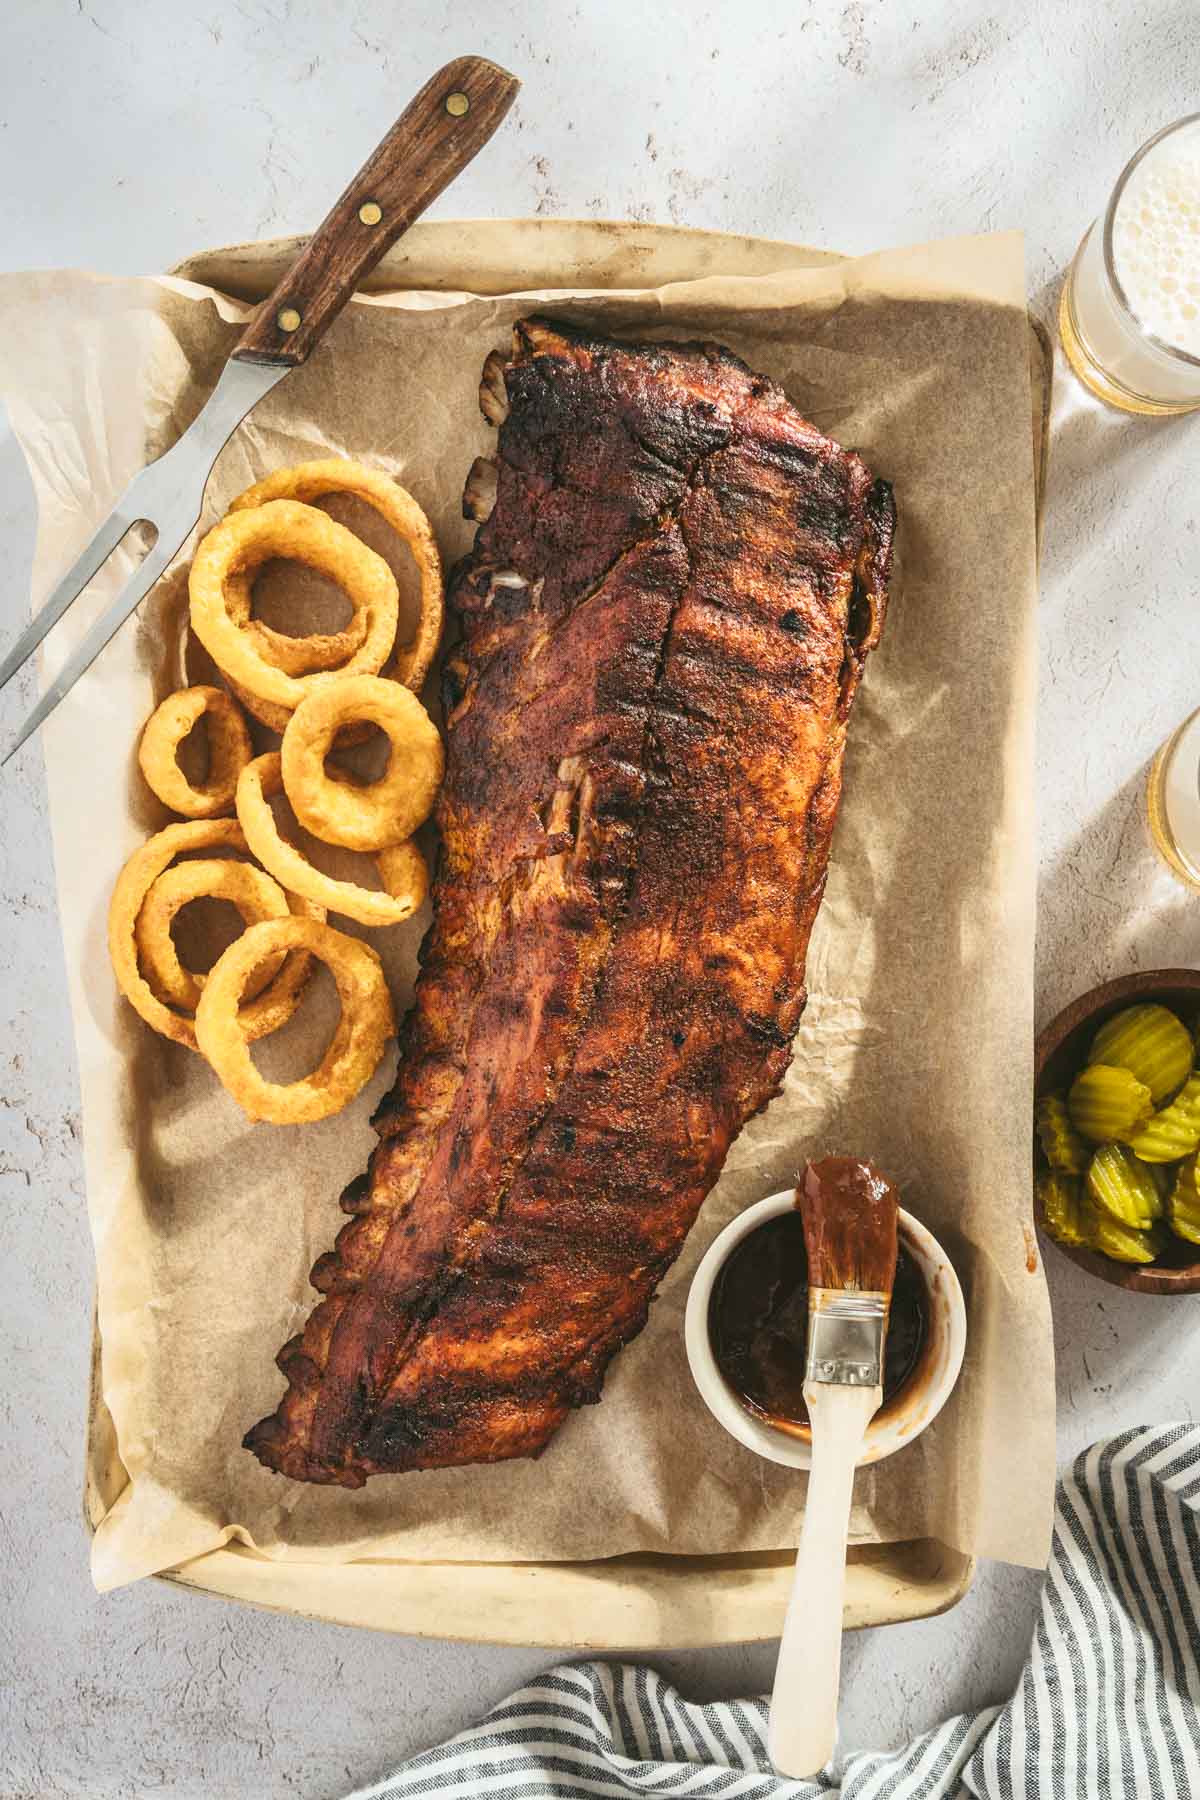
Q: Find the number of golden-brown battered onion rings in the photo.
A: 8